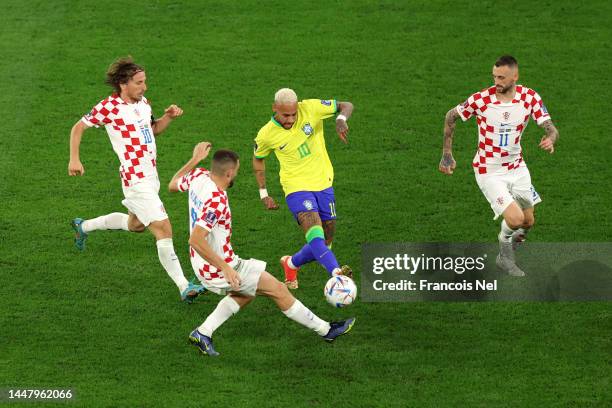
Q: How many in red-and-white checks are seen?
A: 3